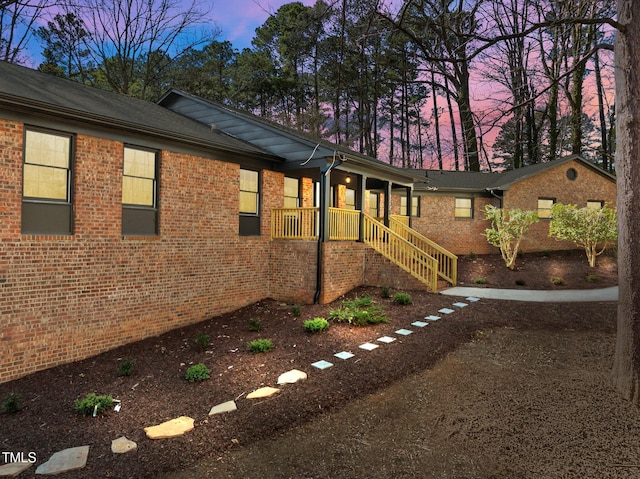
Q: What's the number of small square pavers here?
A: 10